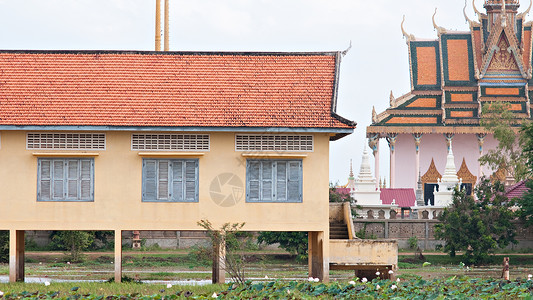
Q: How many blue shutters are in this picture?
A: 12